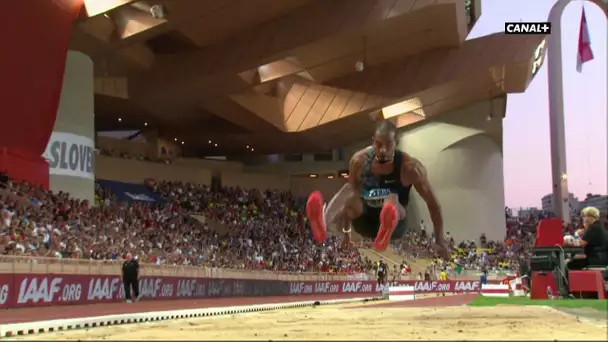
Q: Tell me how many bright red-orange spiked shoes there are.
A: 2